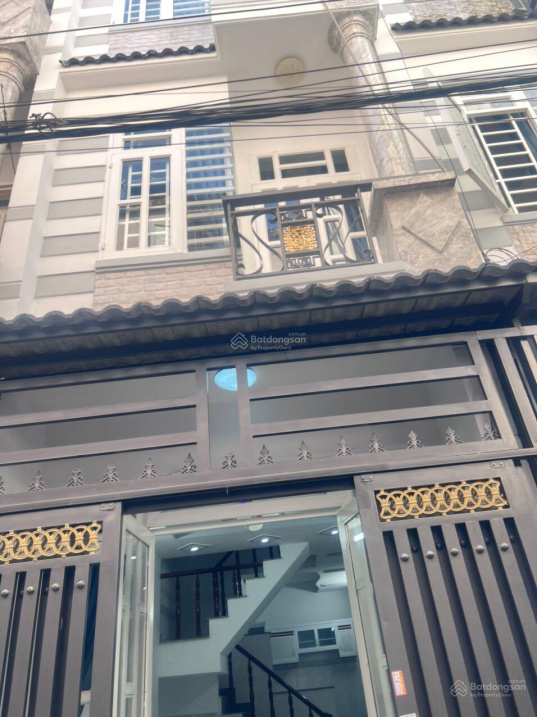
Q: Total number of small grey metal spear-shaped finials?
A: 14